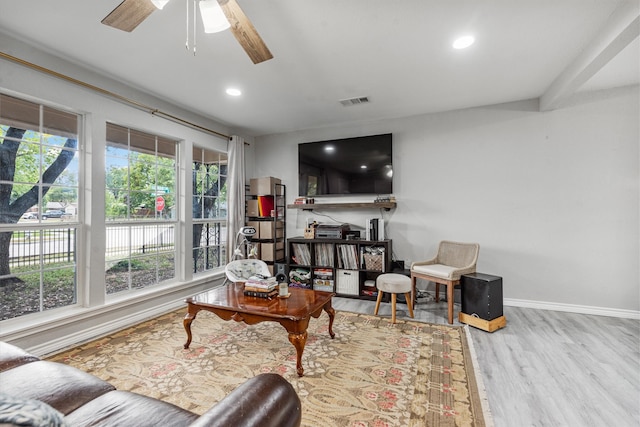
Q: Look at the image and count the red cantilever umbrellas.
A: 0